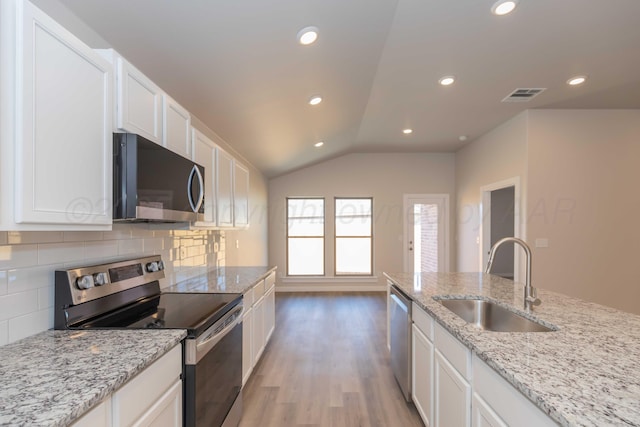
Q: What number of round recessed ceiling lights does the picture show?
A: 7